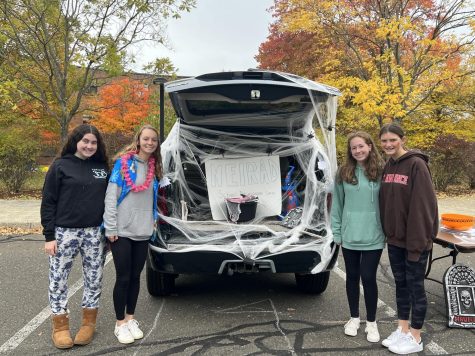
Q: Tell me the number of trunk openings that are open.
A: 1